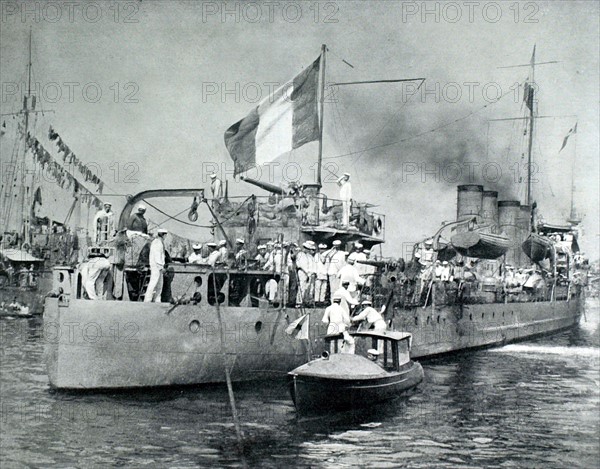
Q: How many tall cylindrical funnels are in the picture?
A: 4